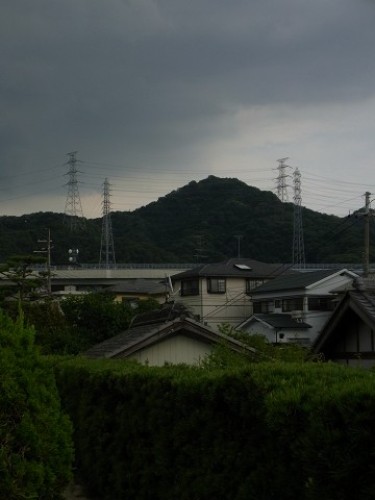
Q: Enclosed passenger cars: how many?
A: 0